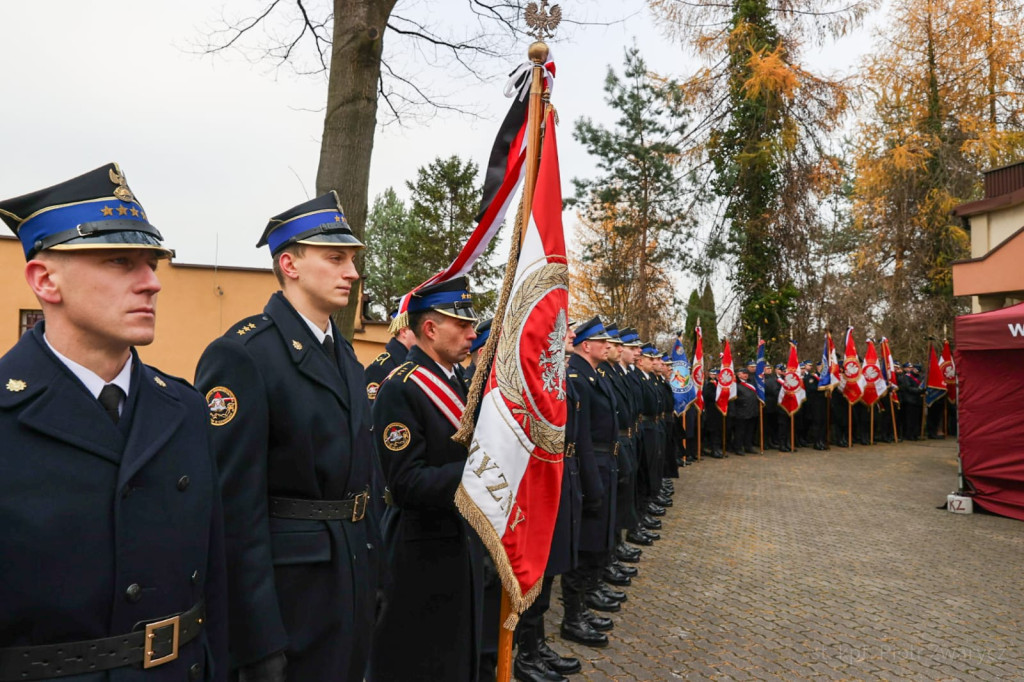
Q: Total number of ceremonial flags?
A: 12